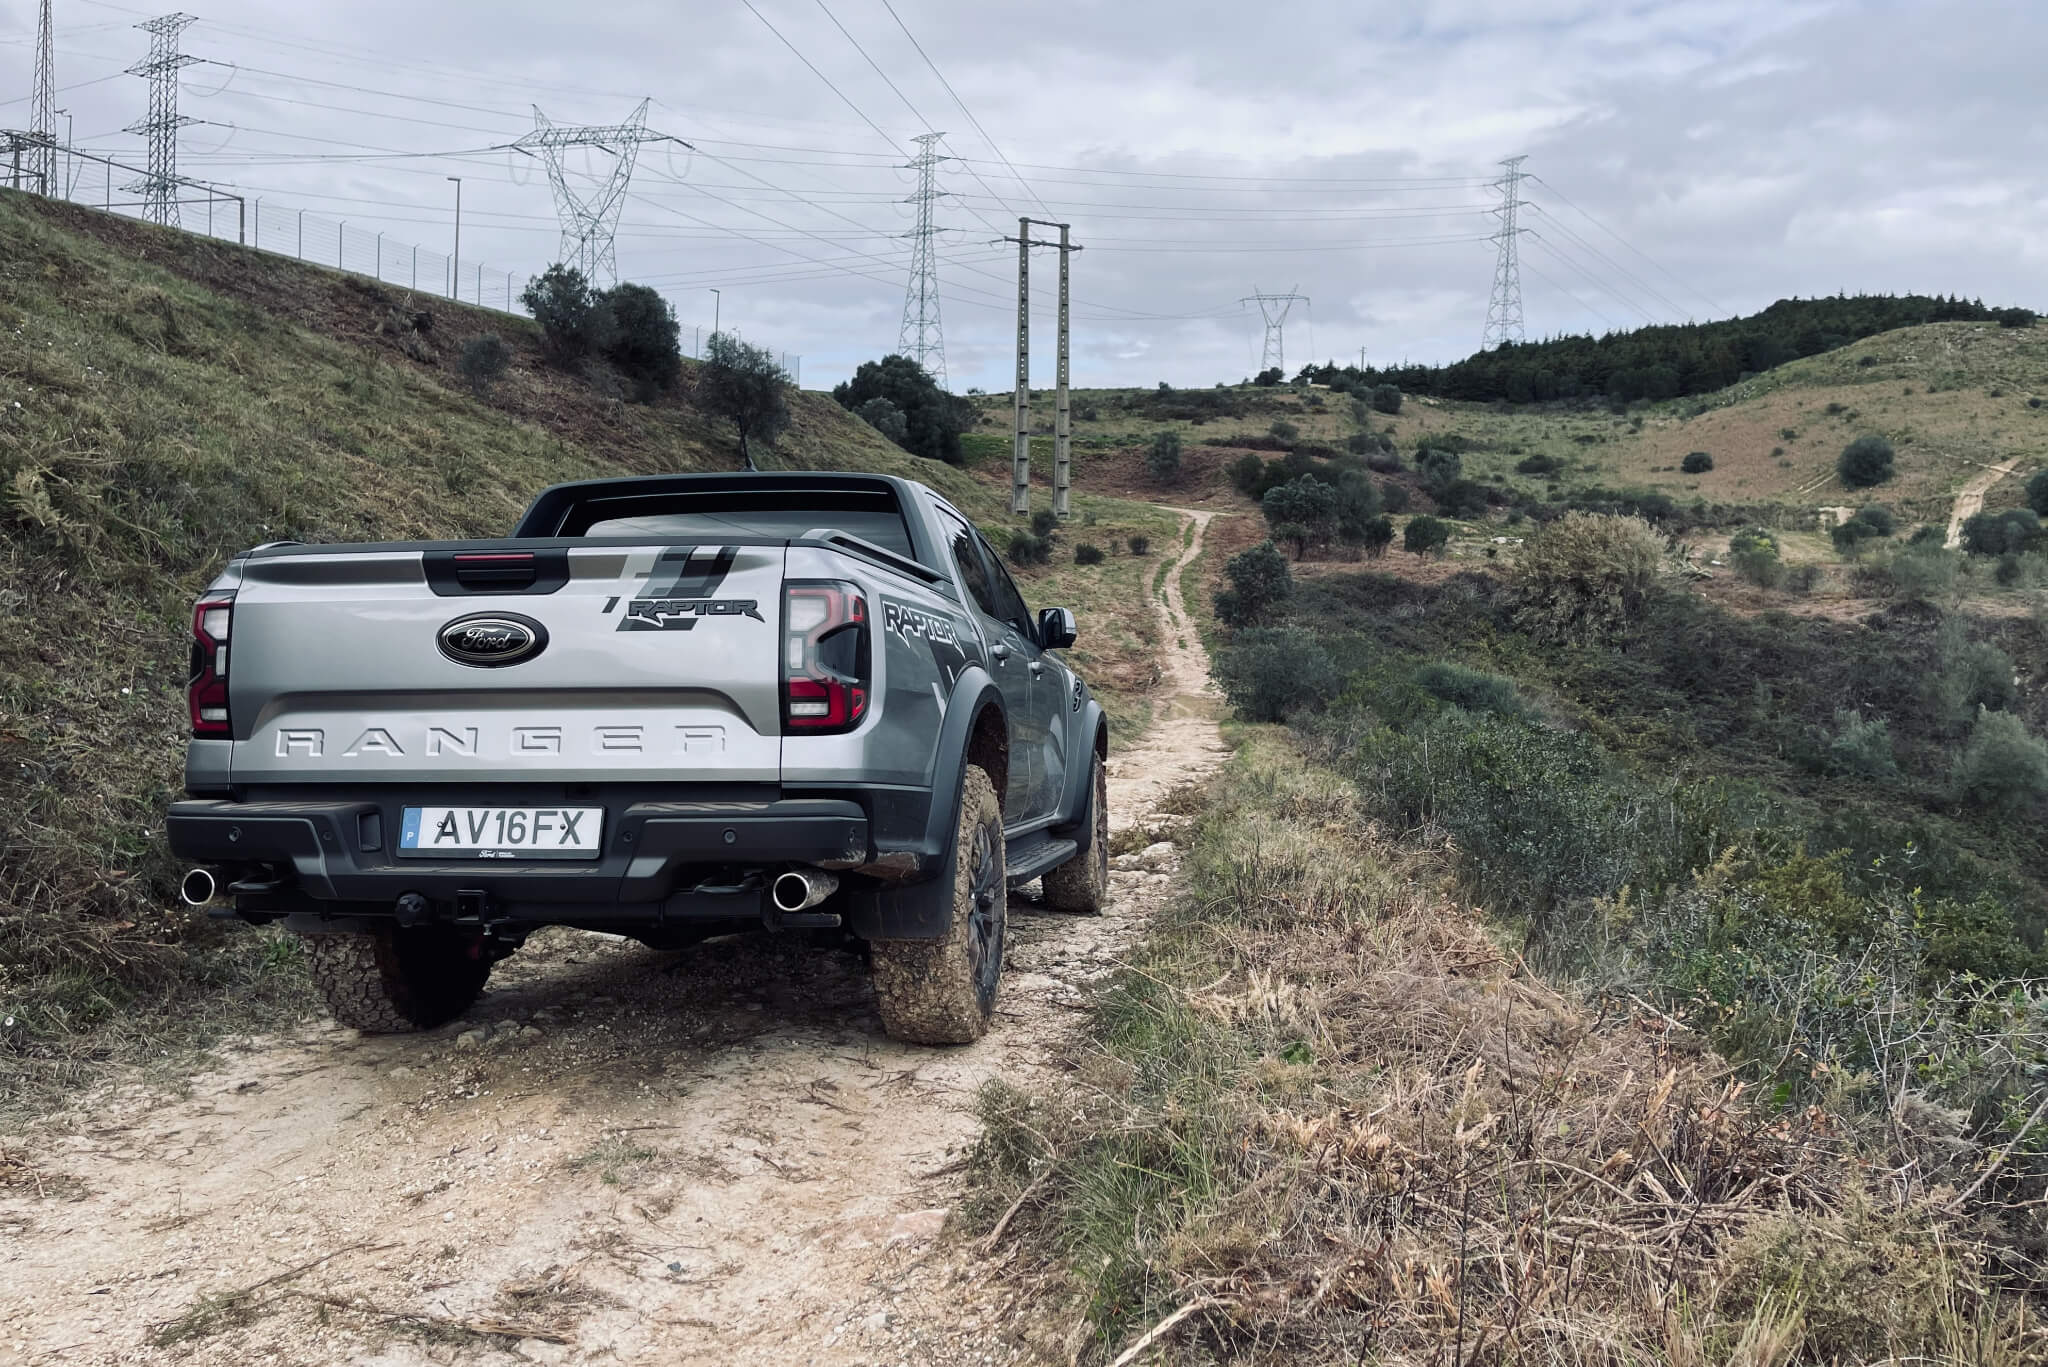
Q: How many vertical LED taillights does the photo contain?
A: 2